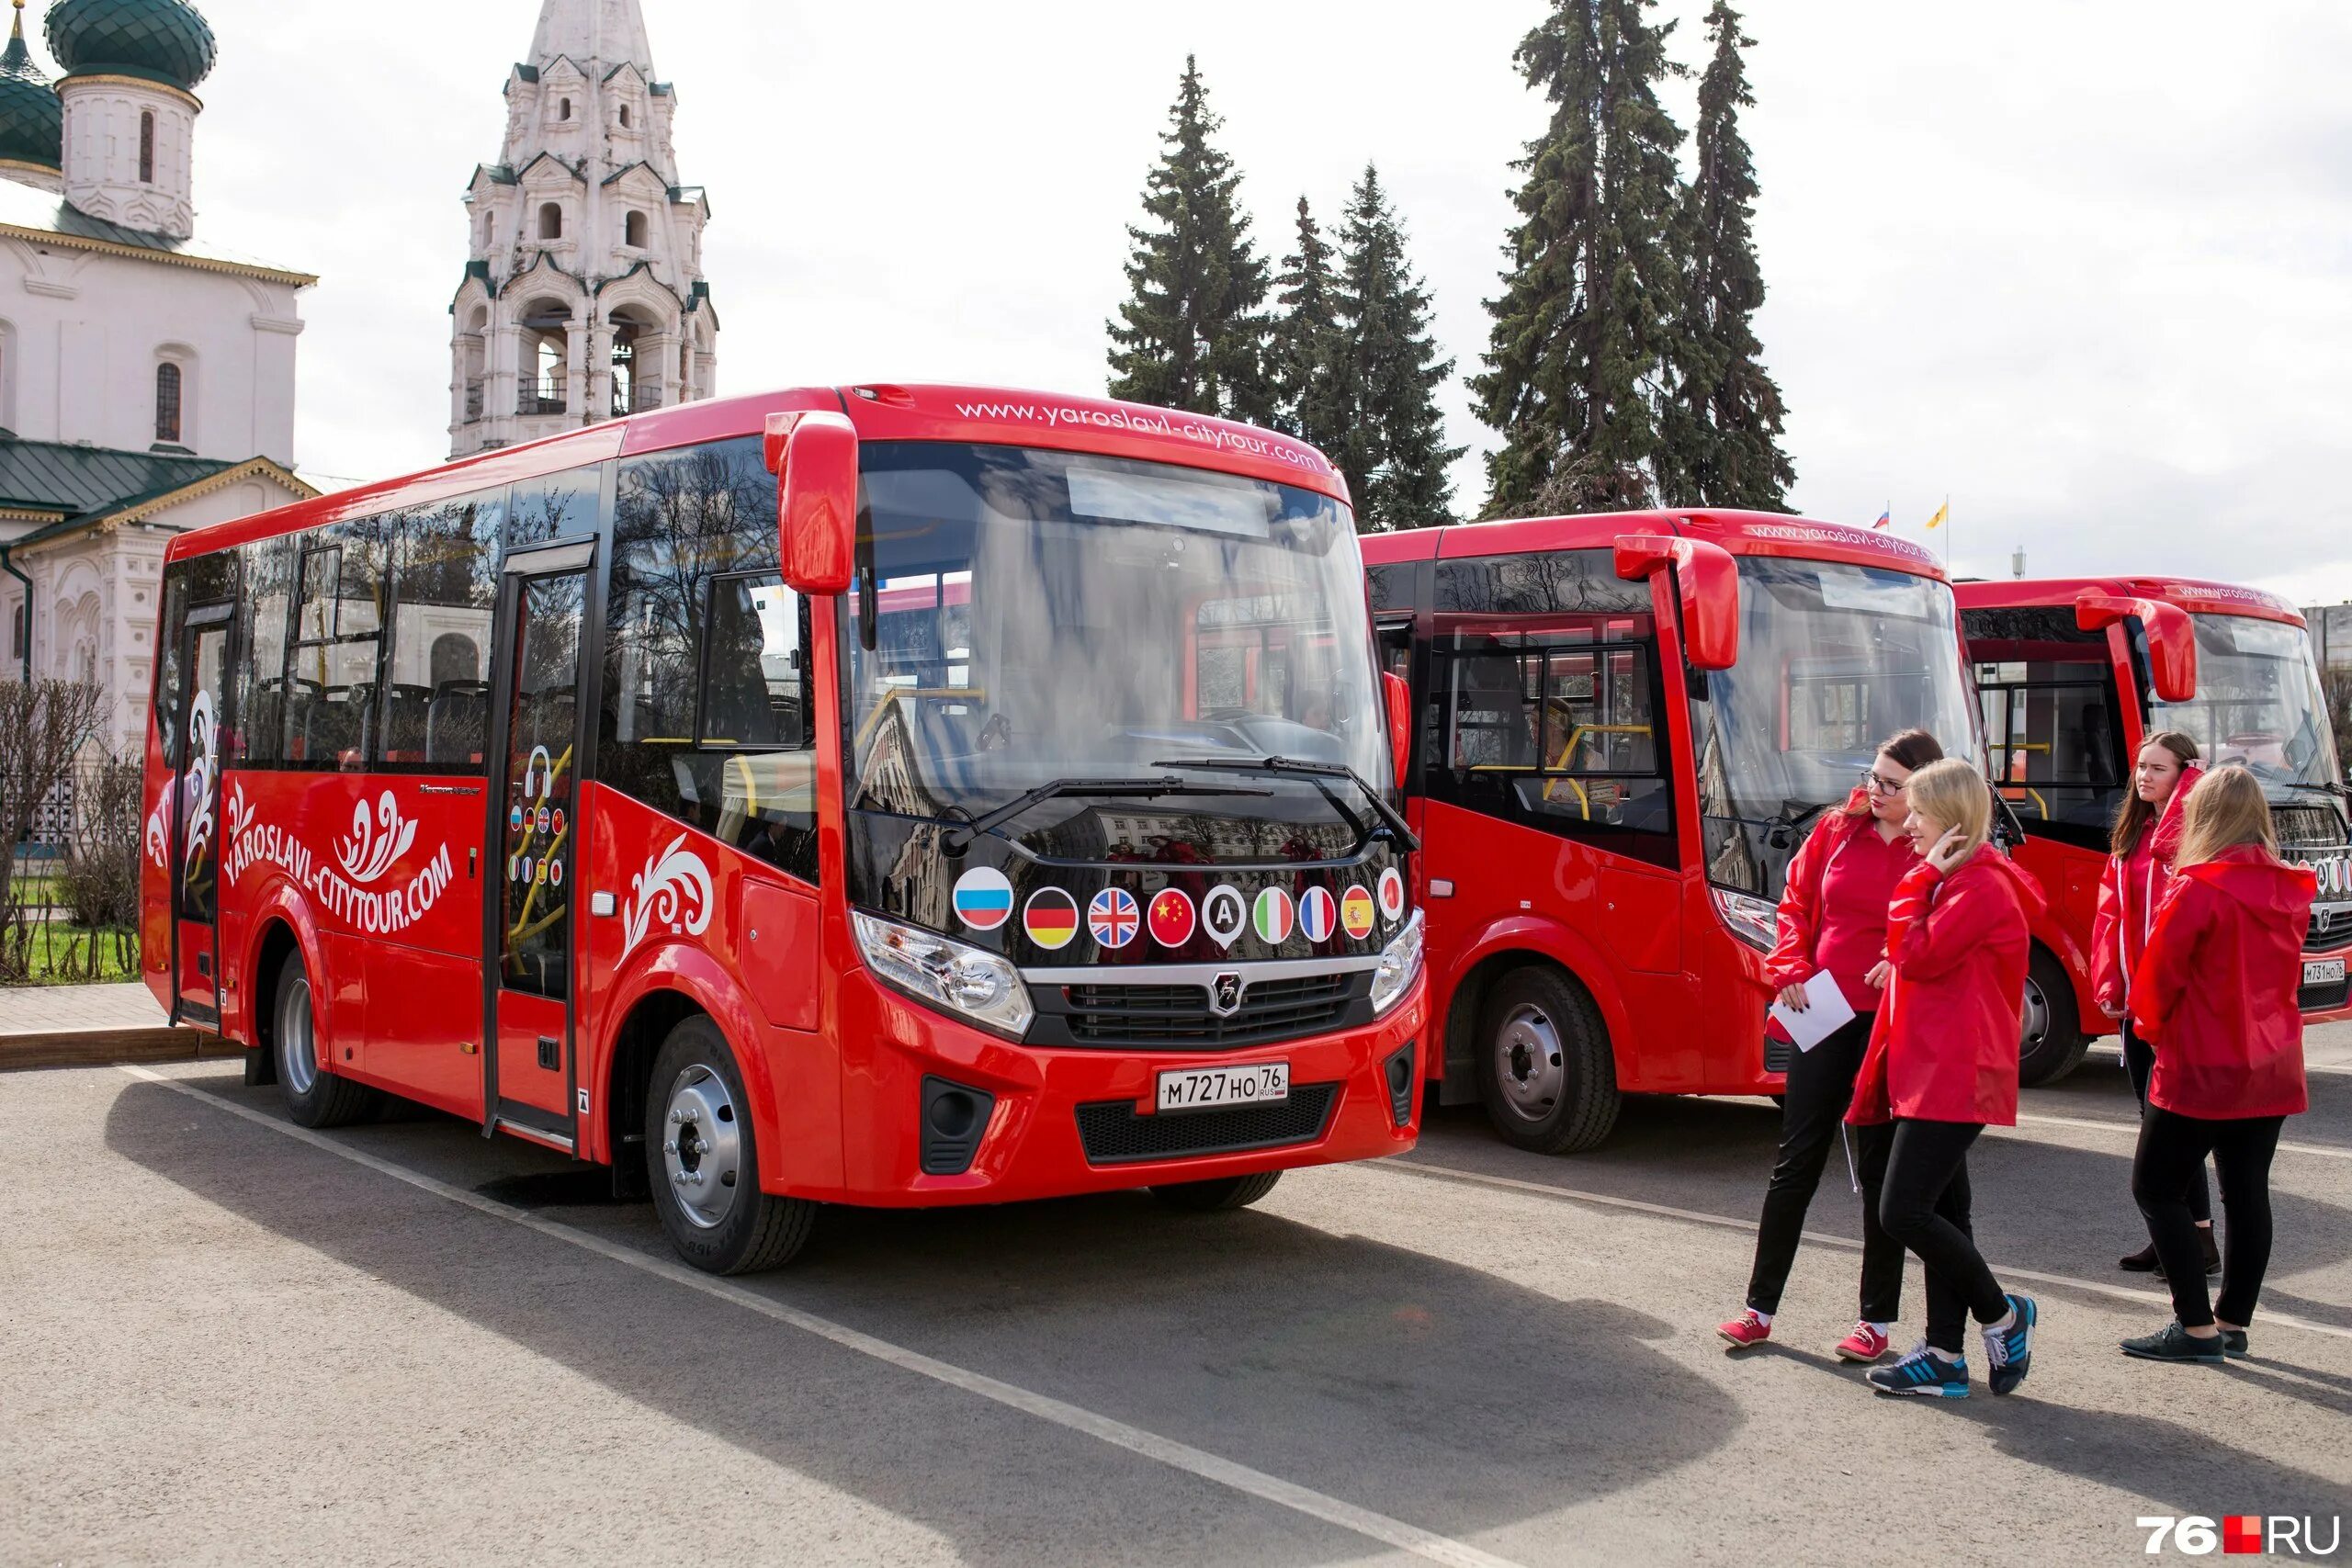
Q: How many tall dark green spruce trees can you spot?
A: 5